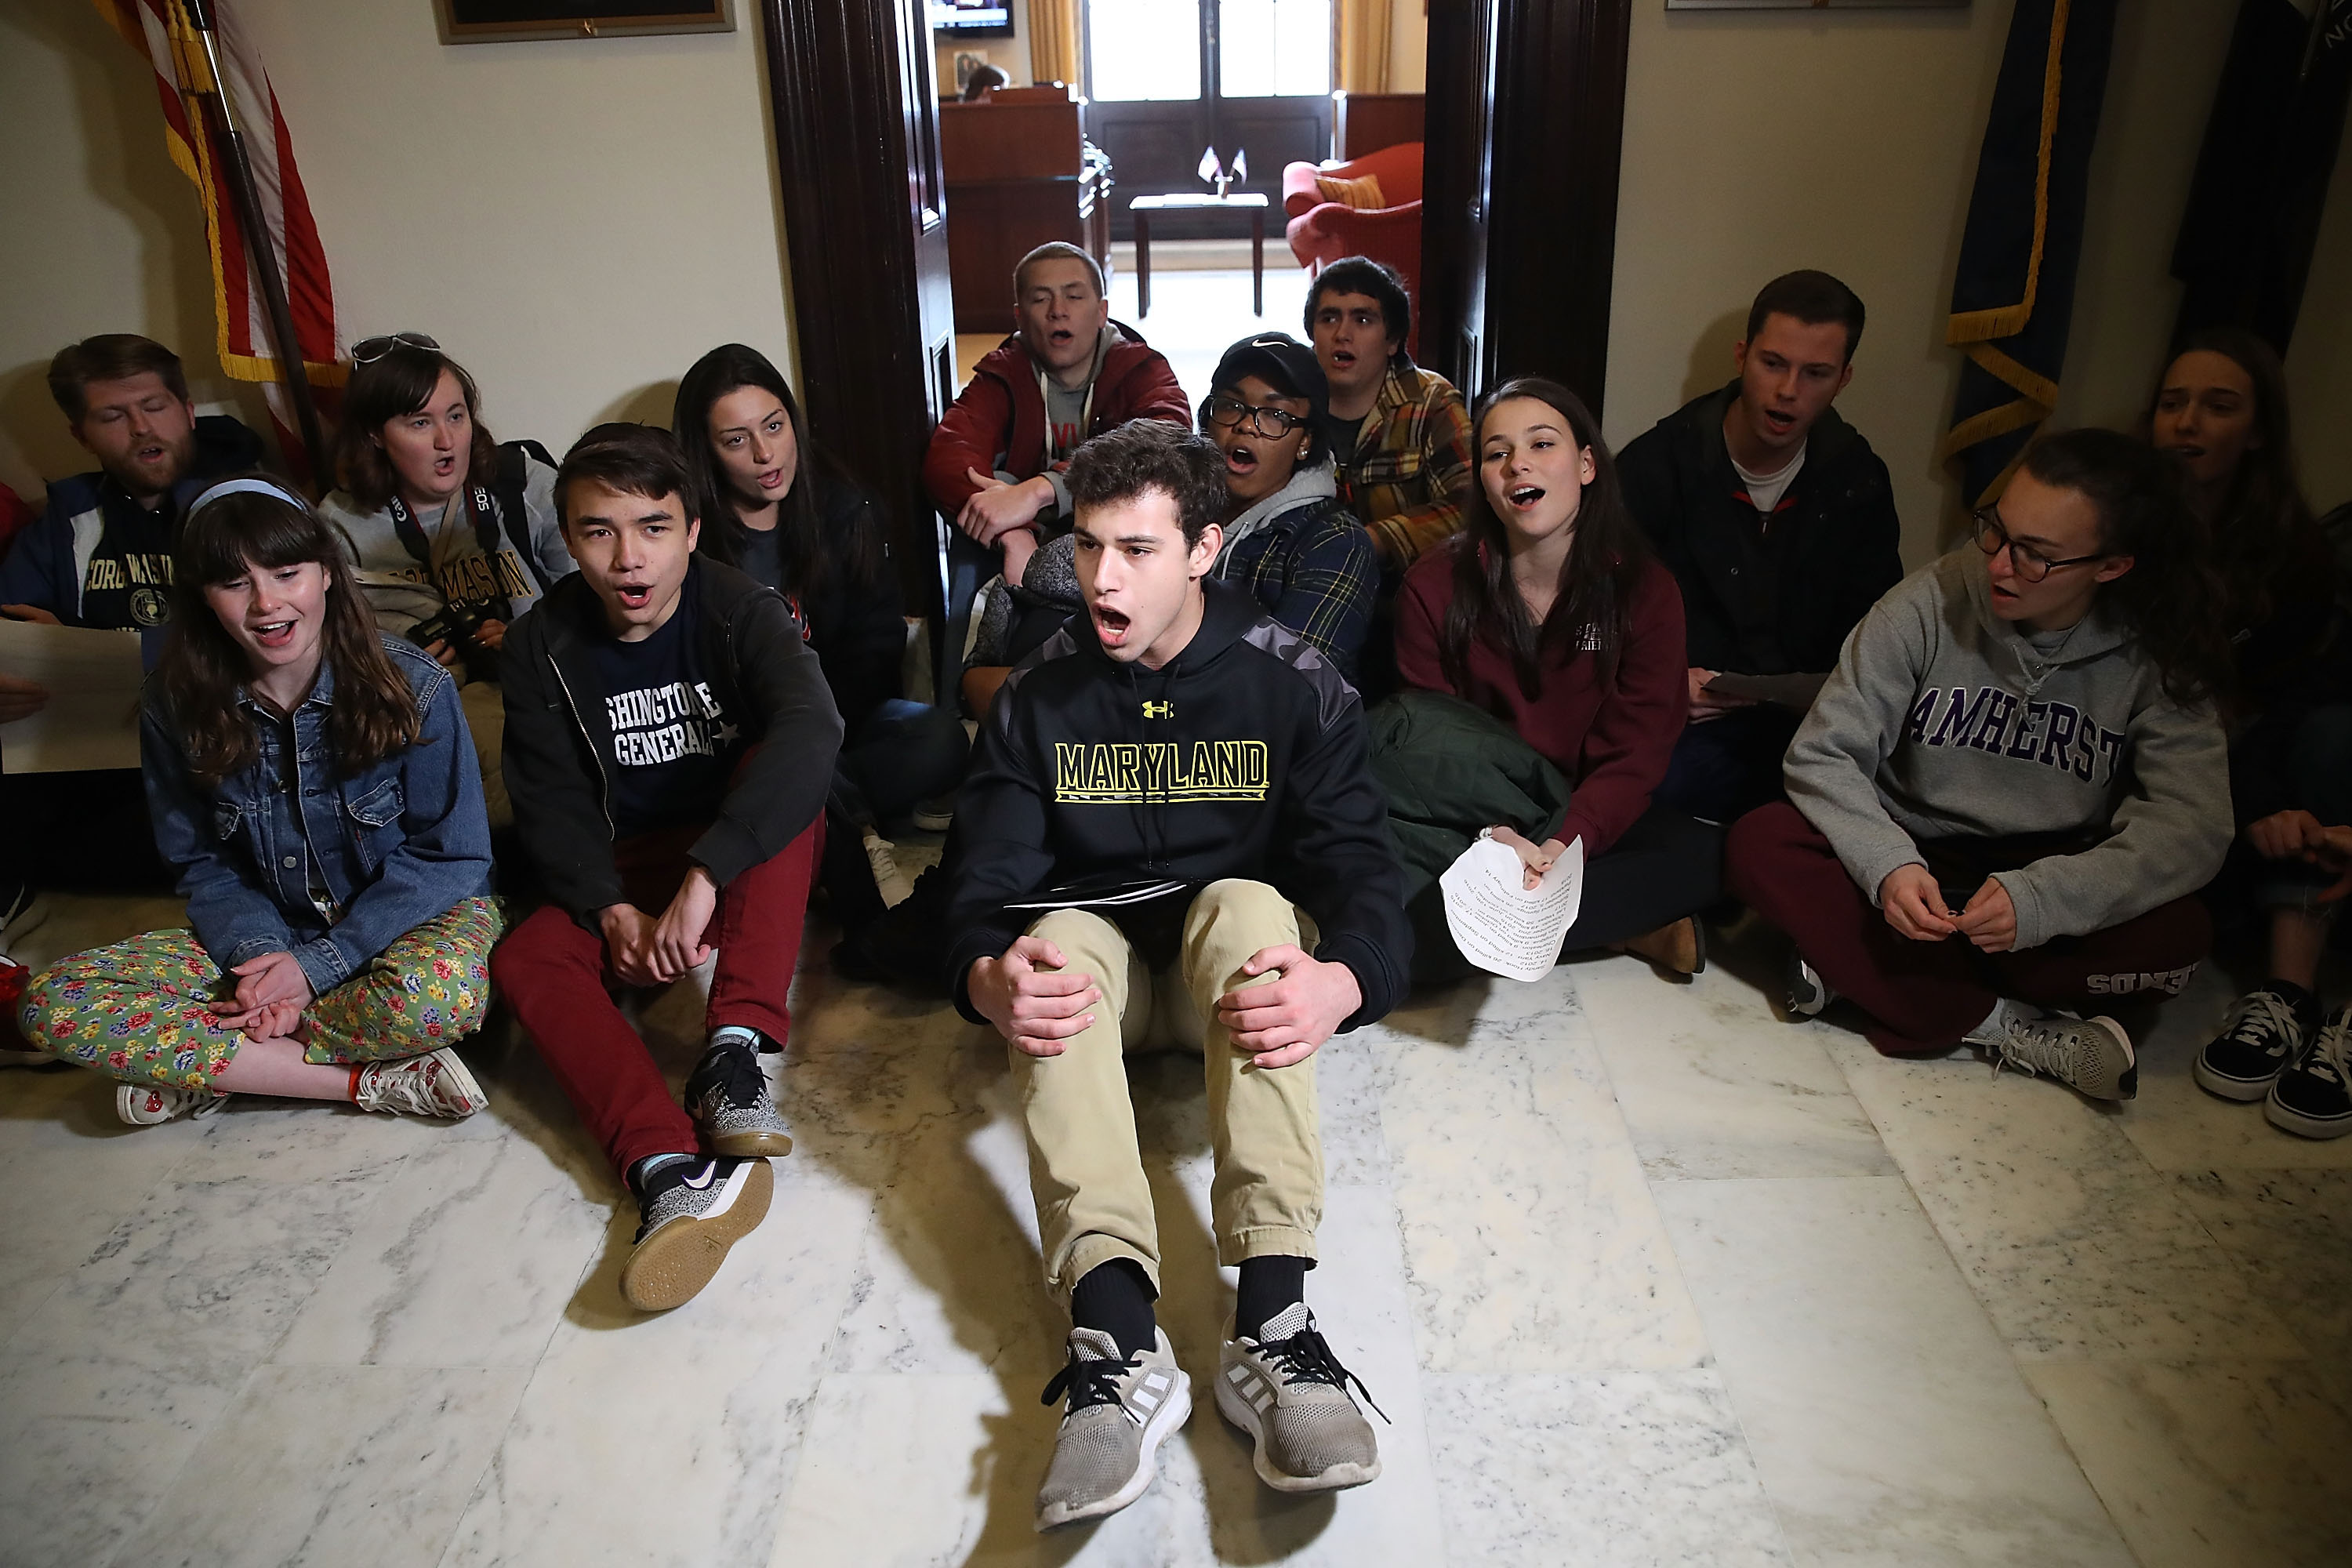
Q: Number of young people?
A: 13